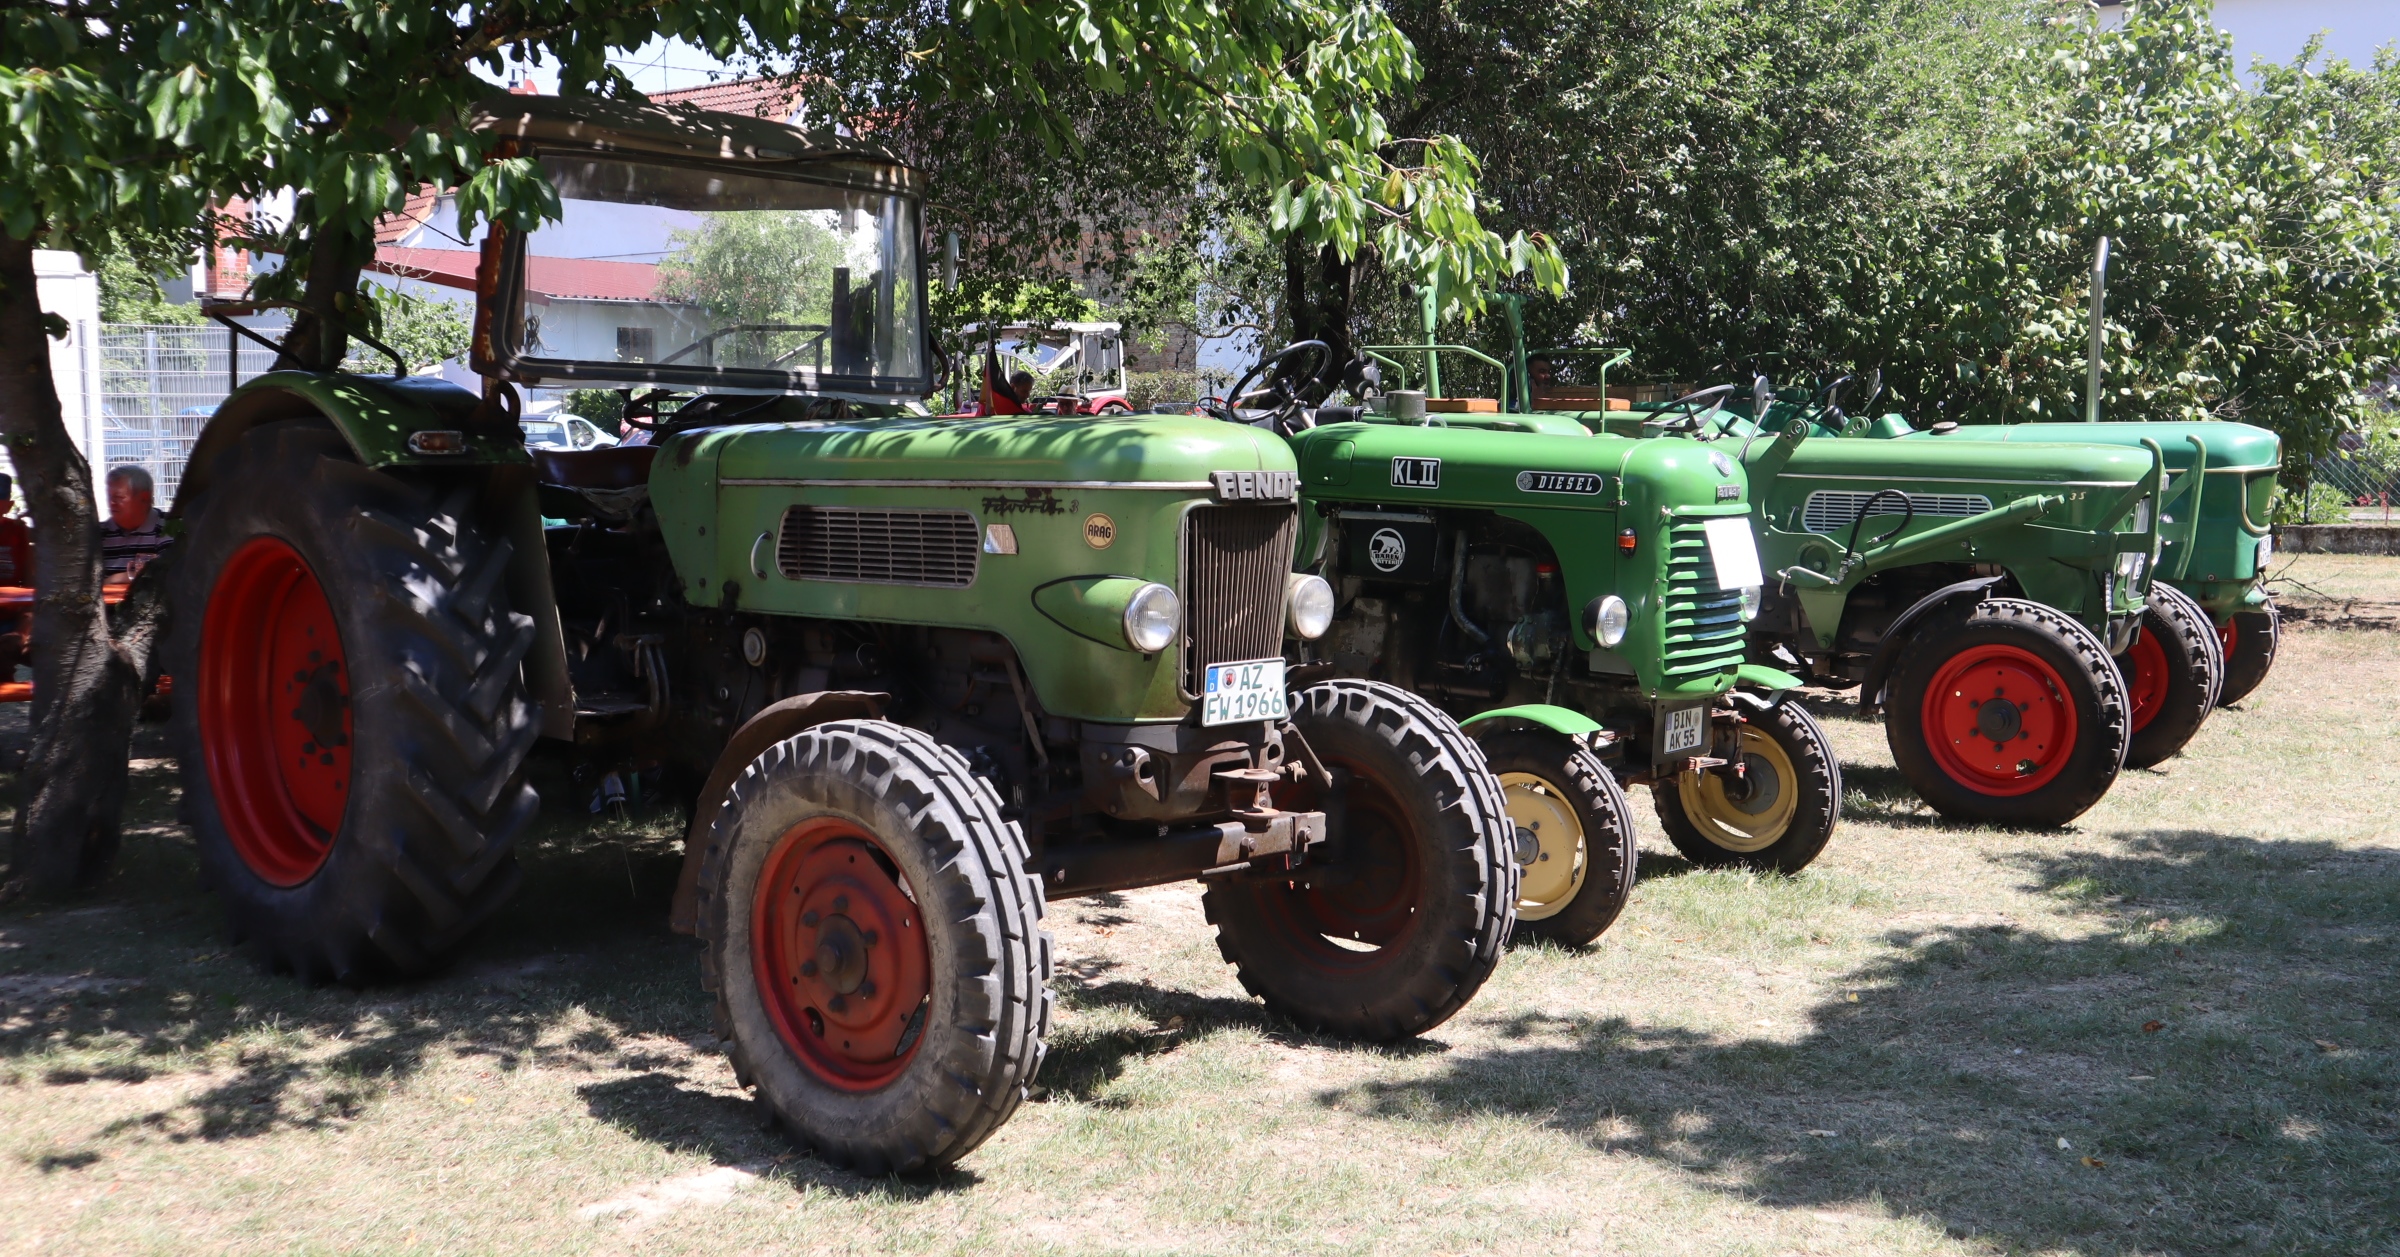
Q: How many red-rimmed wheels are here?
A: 6